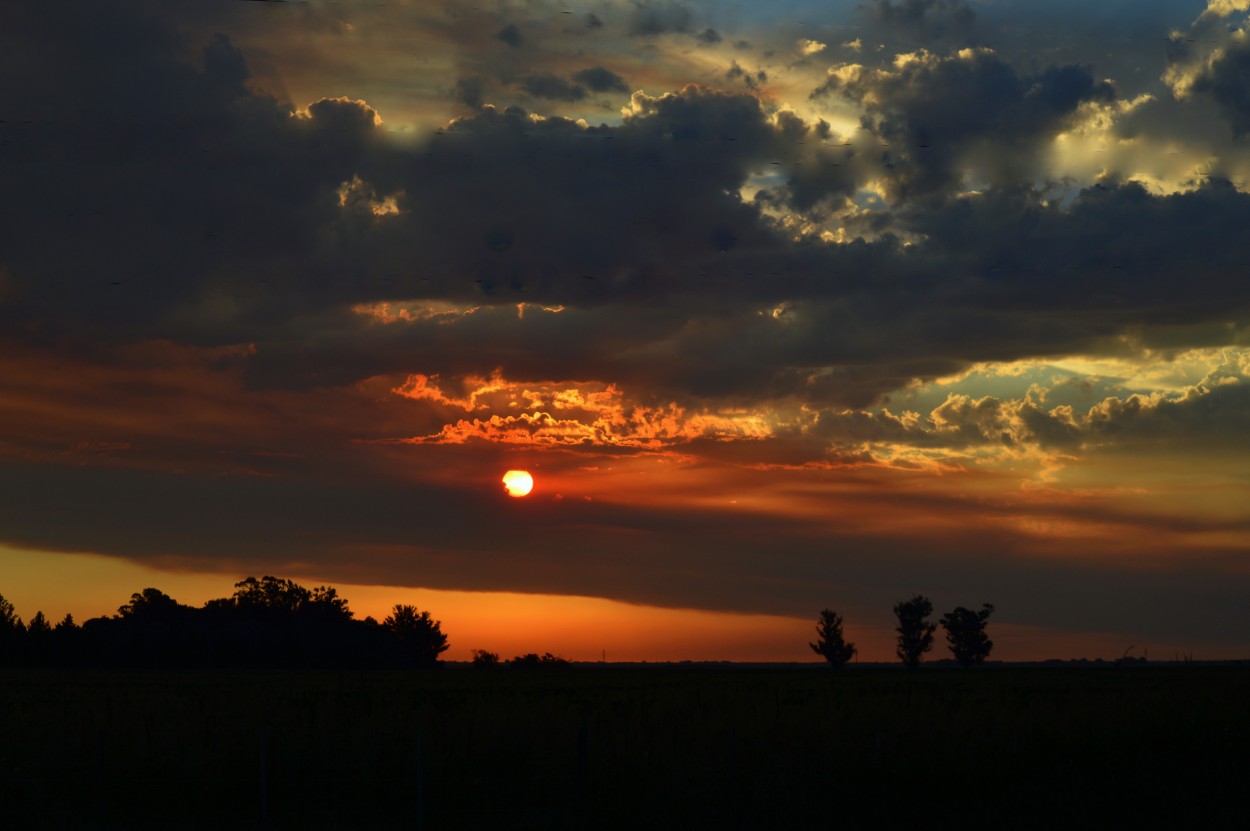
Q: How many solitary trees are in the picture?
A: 3